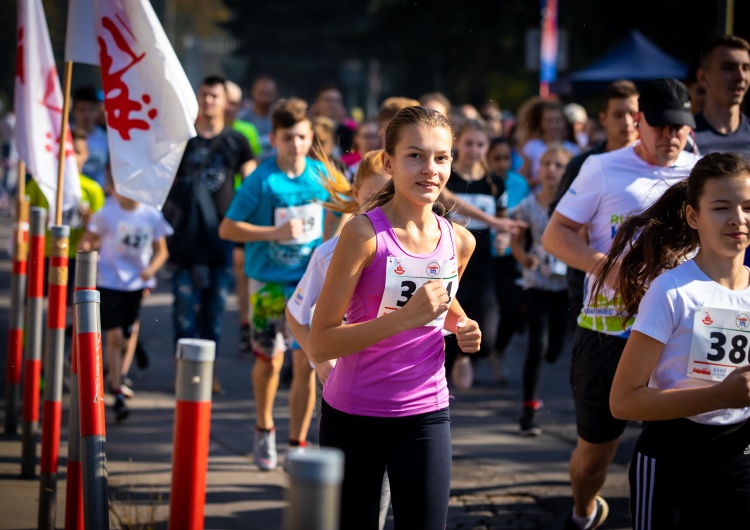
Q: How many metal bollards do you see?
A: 7